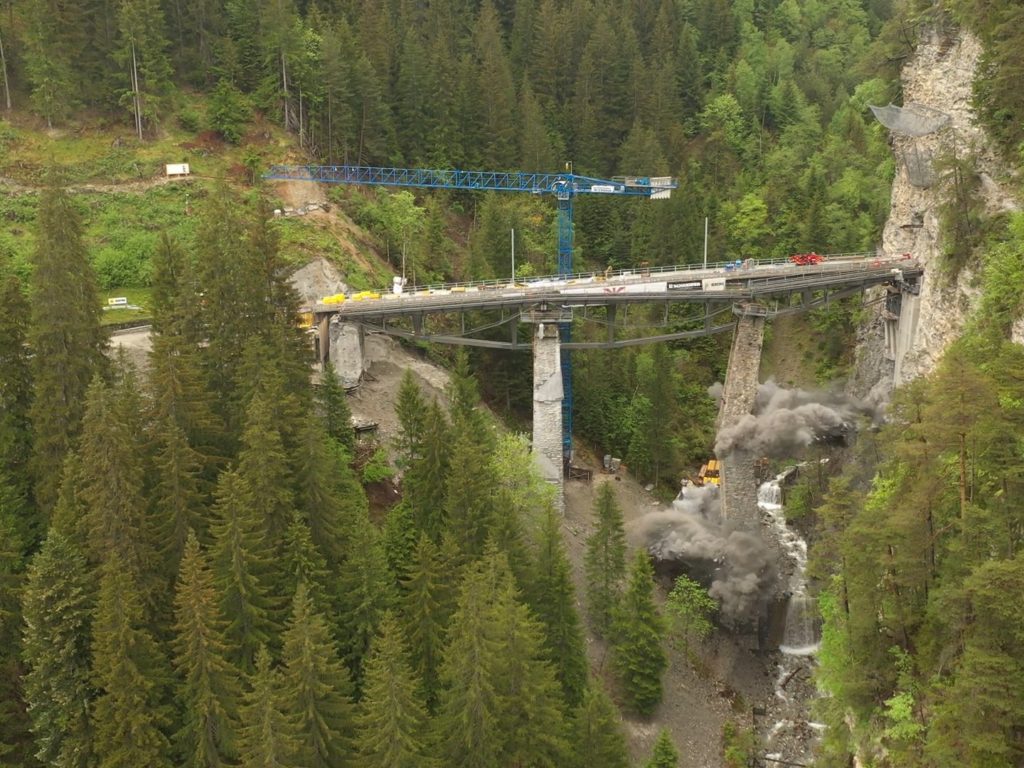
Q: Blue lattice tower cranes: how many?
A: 1